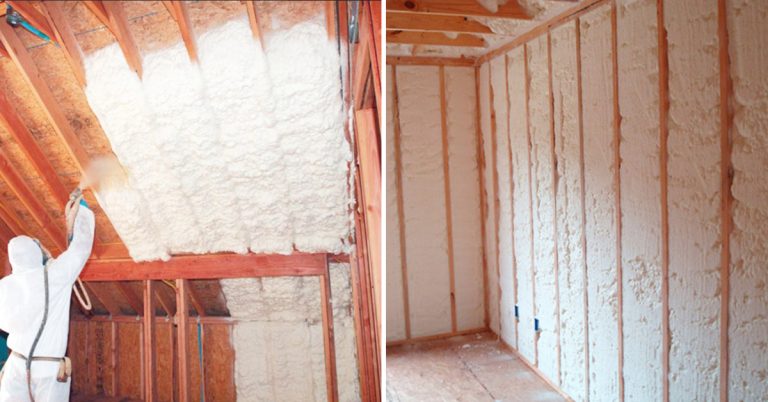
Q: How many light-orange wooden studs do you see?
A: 11